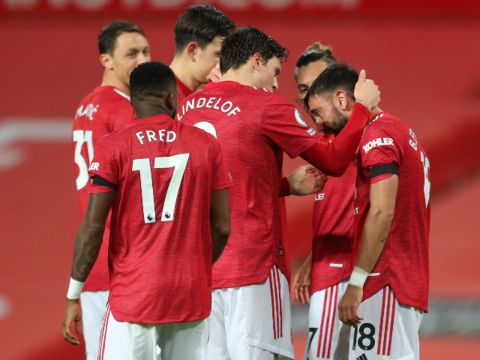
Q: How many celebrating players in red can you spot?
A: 6